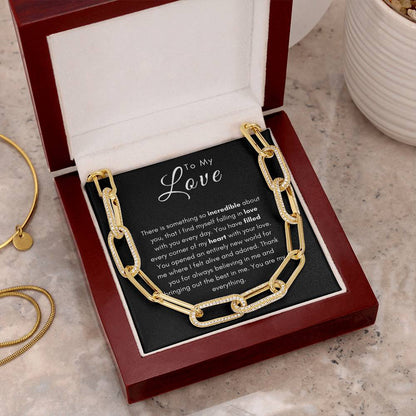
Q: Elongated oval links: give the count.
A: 12